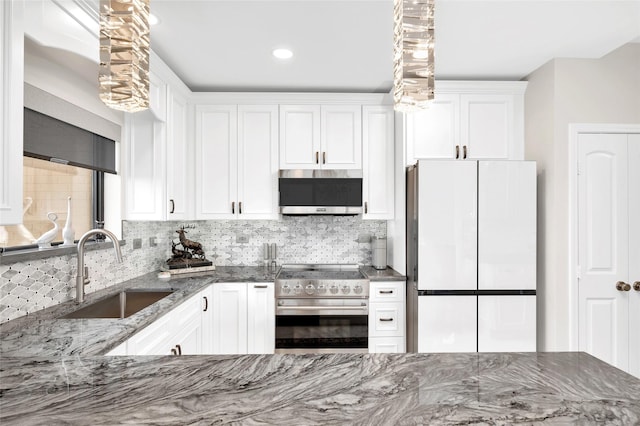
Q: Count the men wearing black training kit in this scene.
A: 0